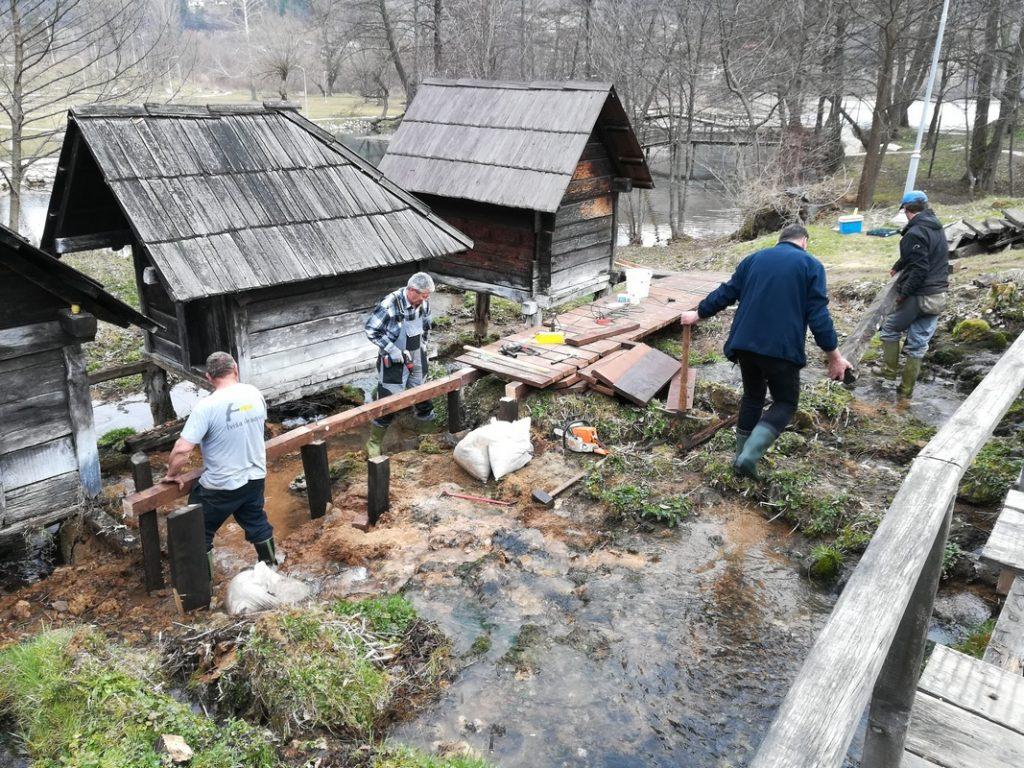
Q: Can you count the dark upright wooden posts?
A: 6